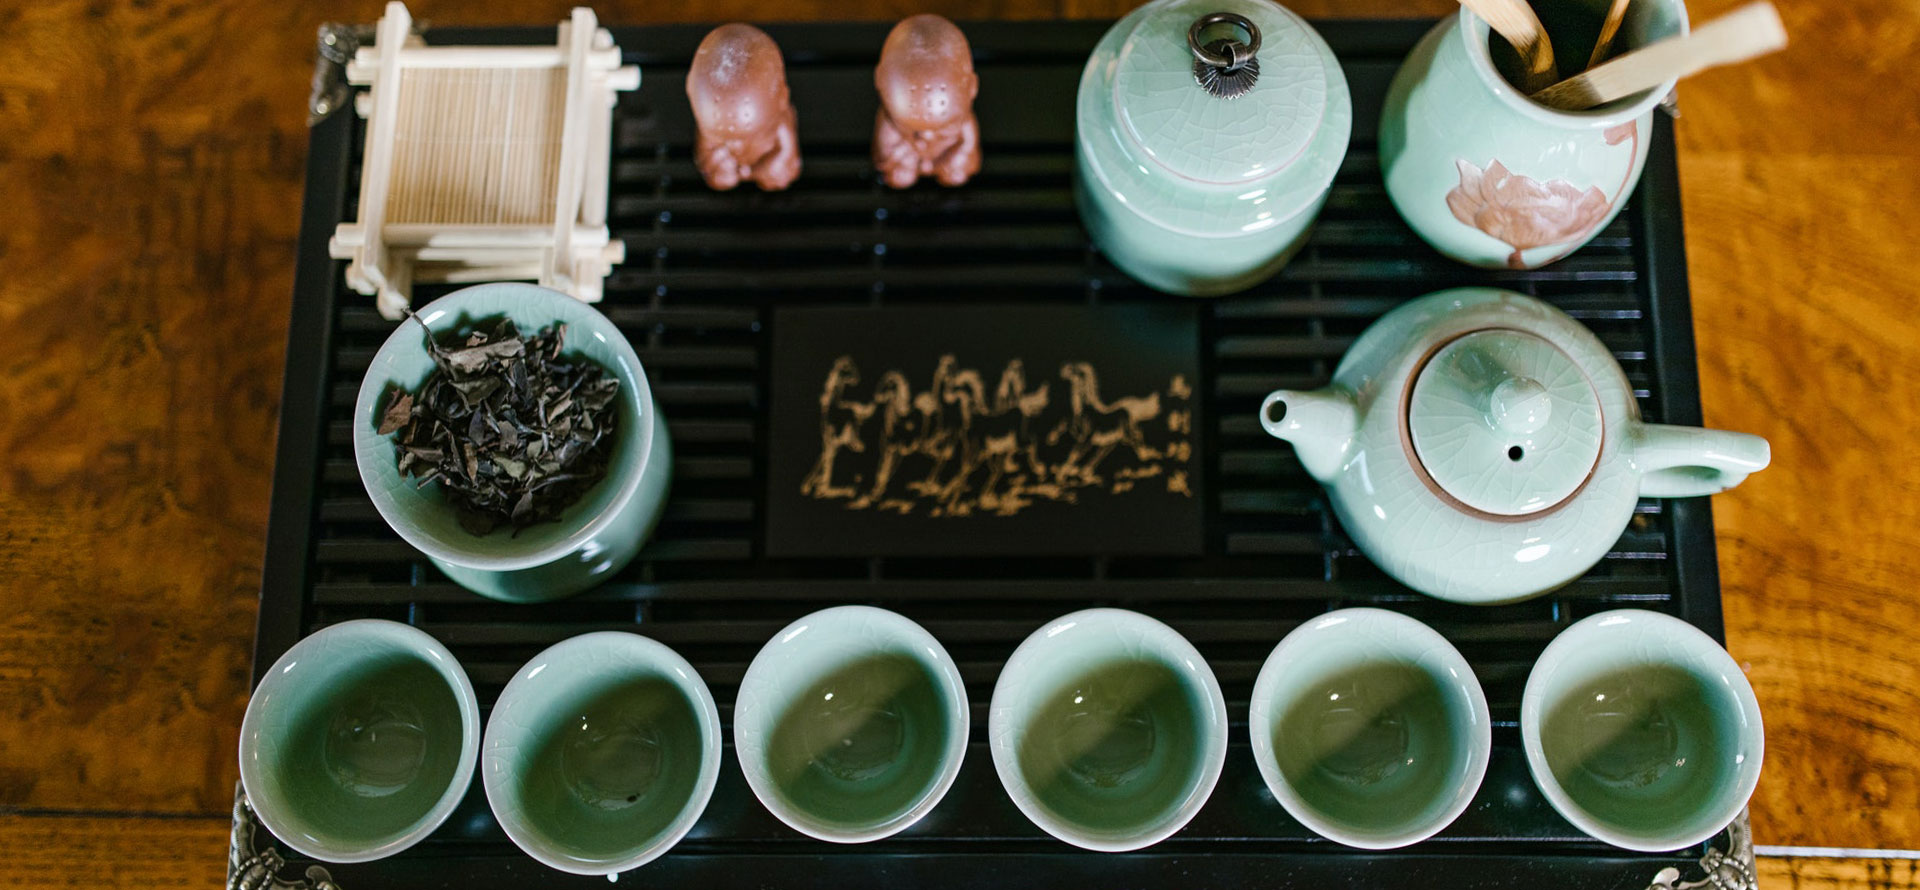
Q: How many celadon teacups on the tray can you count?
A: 6